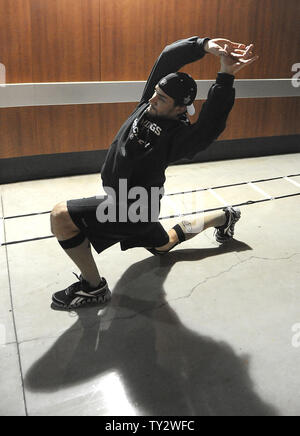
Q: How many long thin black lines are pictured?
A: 2